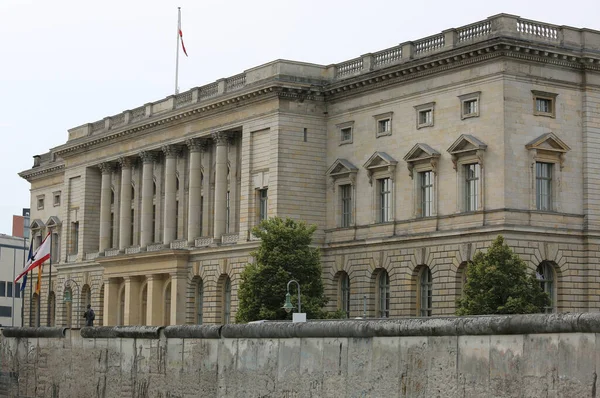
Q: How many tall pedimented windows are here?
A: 7